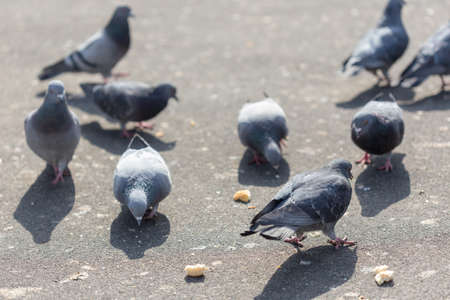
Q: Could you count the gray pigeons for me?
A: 9